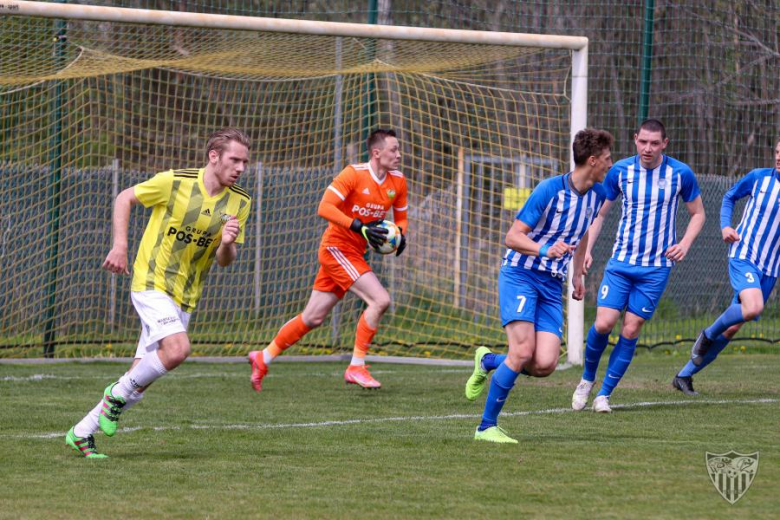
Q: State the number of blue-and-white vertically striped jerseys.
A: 3